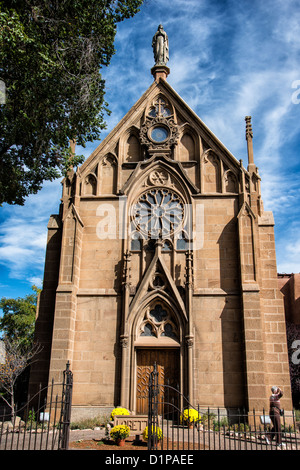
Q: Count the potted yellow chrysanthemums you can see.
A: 4